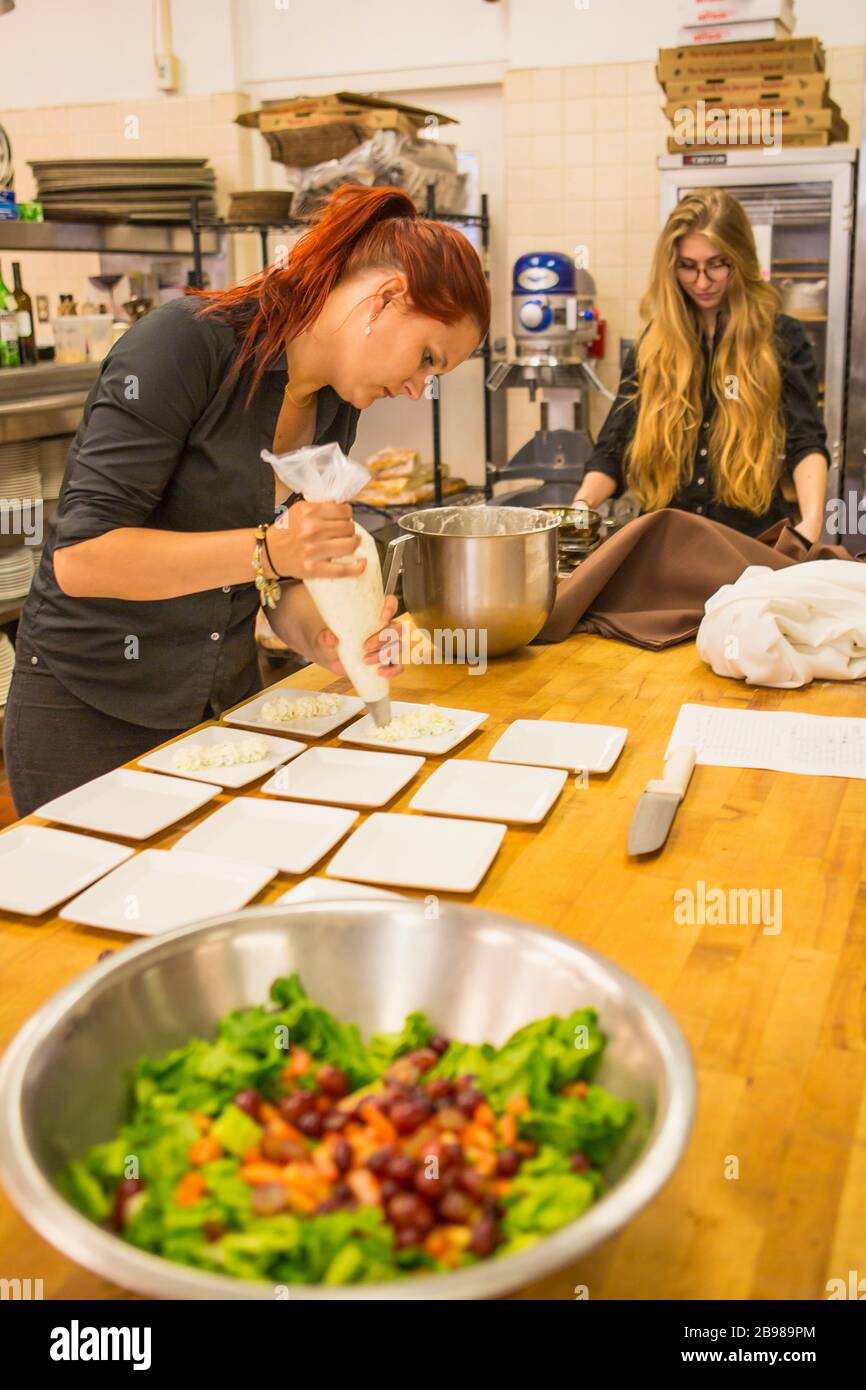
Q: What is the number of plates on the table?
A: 12